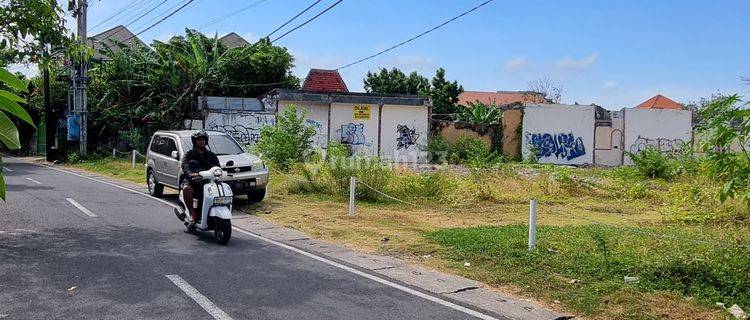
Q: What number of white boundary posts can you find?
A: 4